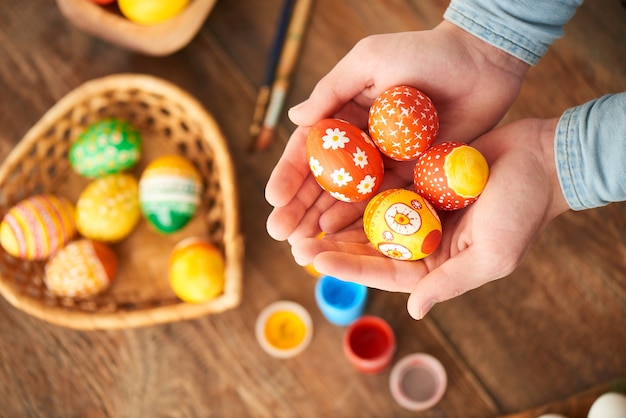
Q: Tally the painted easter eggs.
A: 12